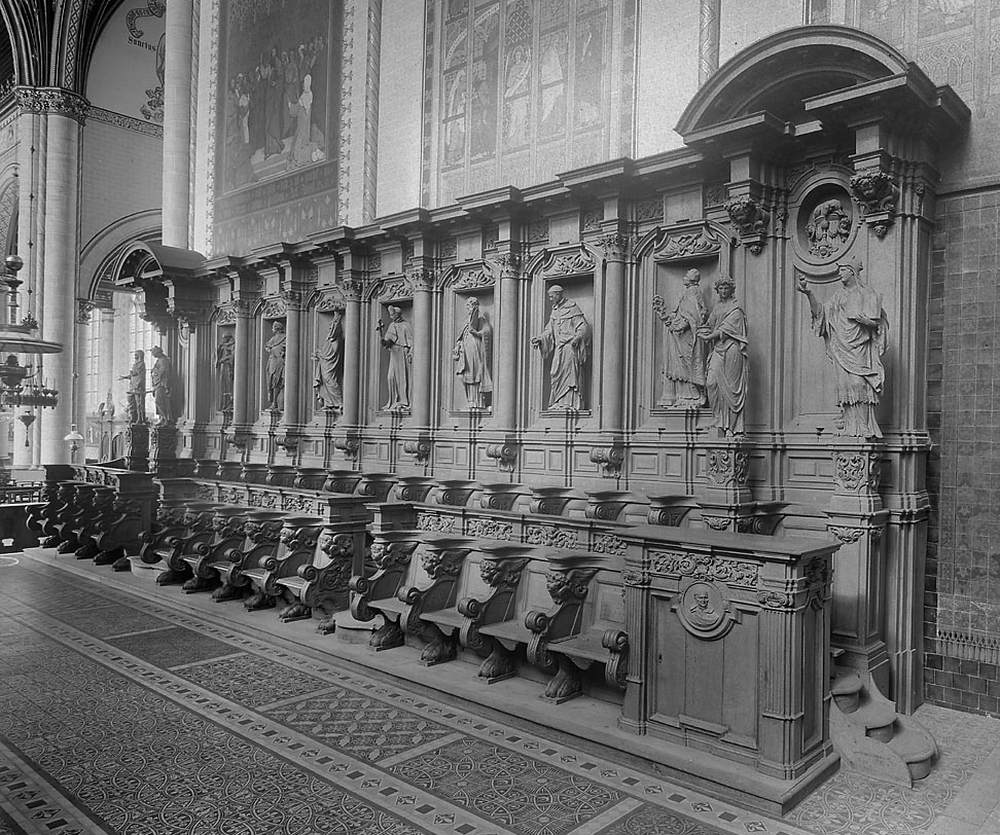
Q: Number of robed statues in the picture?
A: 11